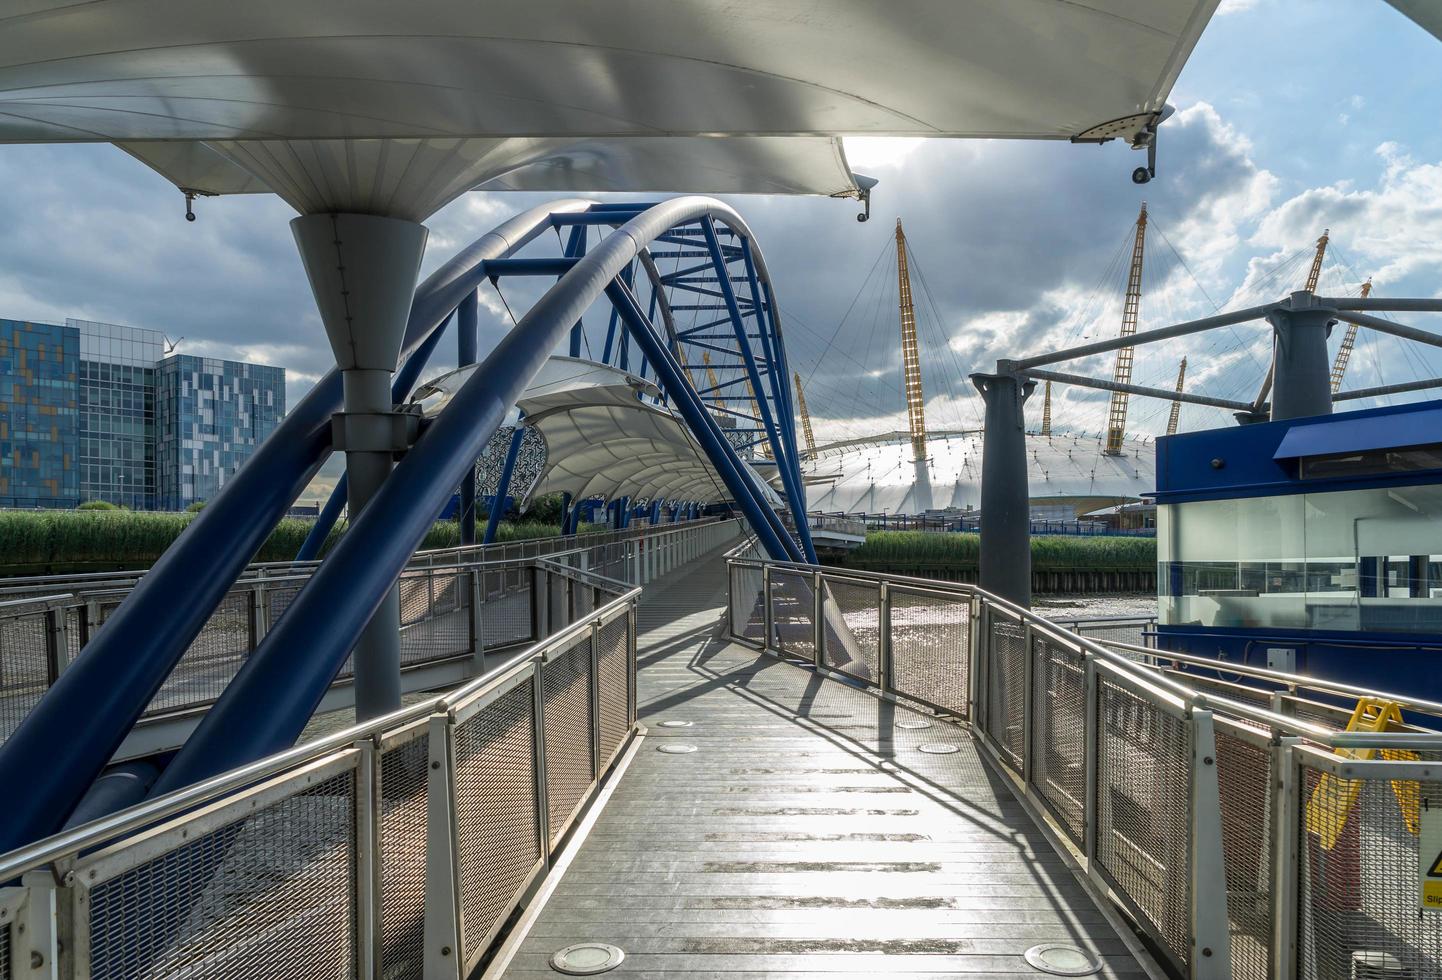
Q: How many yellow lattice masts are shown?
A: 10